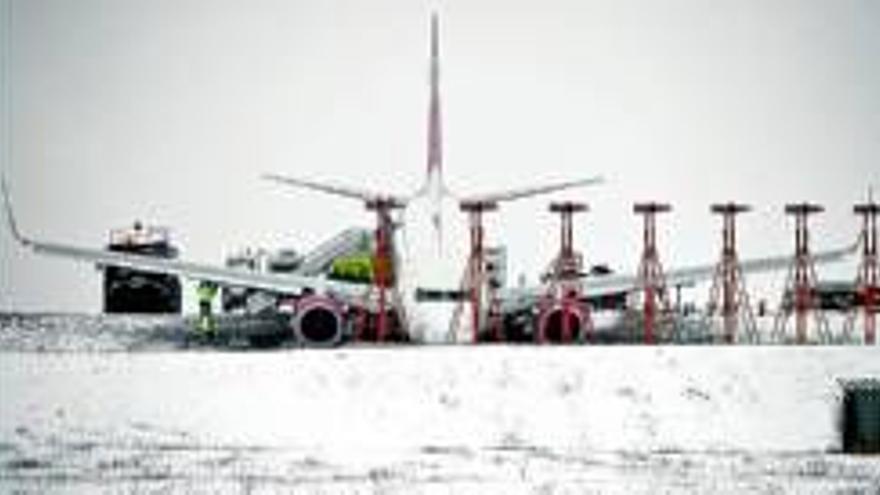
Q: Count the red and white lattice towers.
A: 7